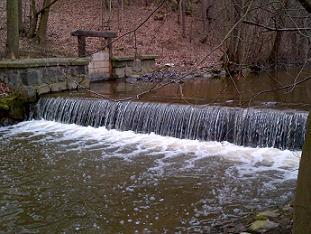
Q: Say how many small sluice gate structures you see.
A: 1